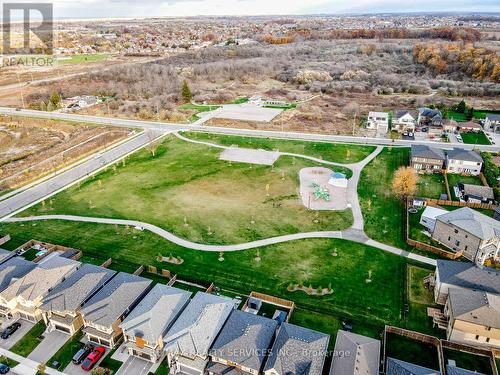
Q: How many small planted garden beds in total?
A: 2